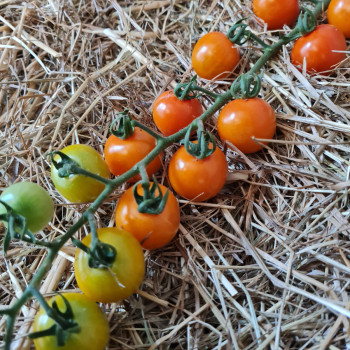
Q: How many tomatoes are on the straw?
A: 13